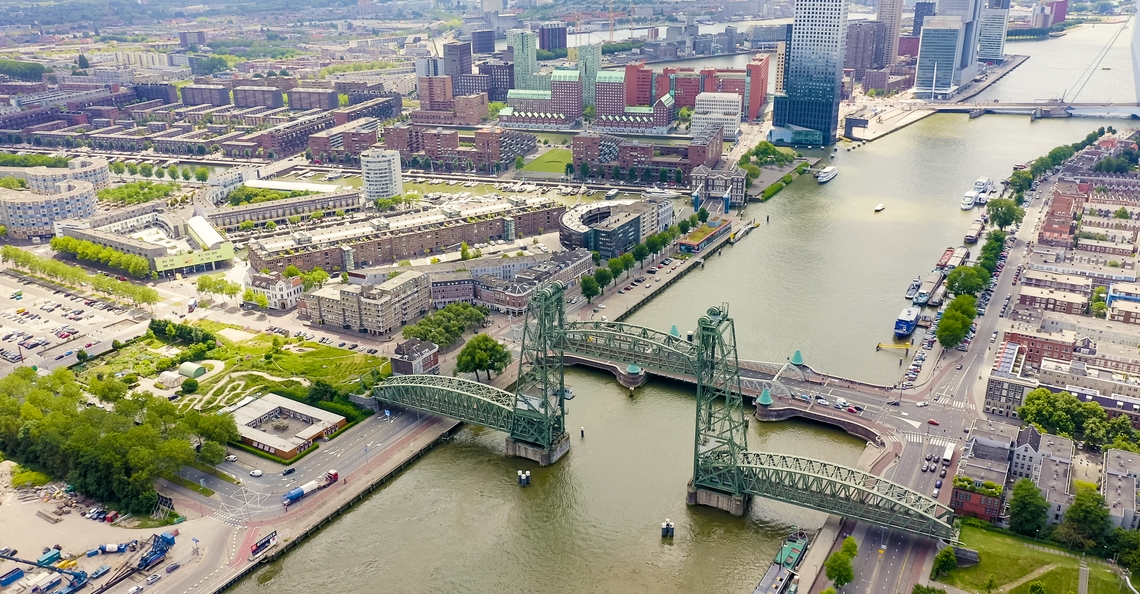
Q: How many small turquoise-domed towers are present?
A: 4